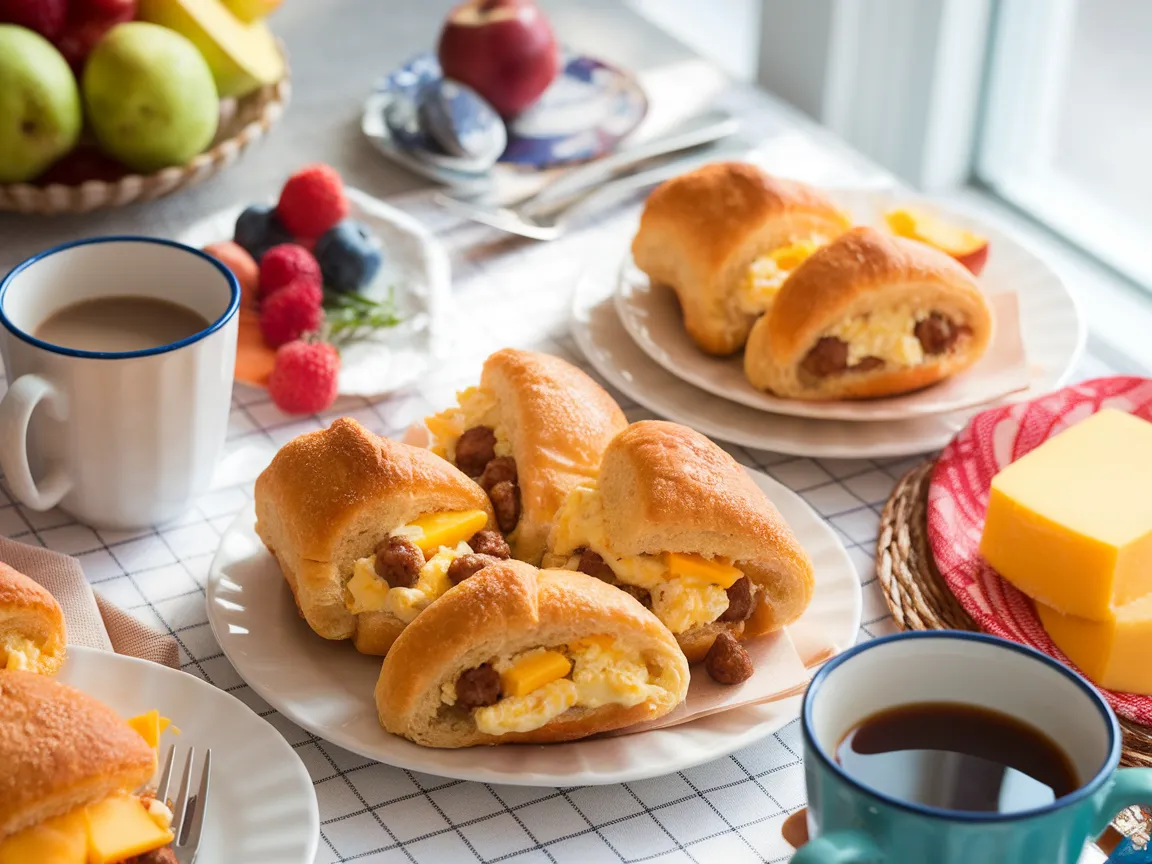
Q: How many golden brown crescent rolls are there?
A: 8